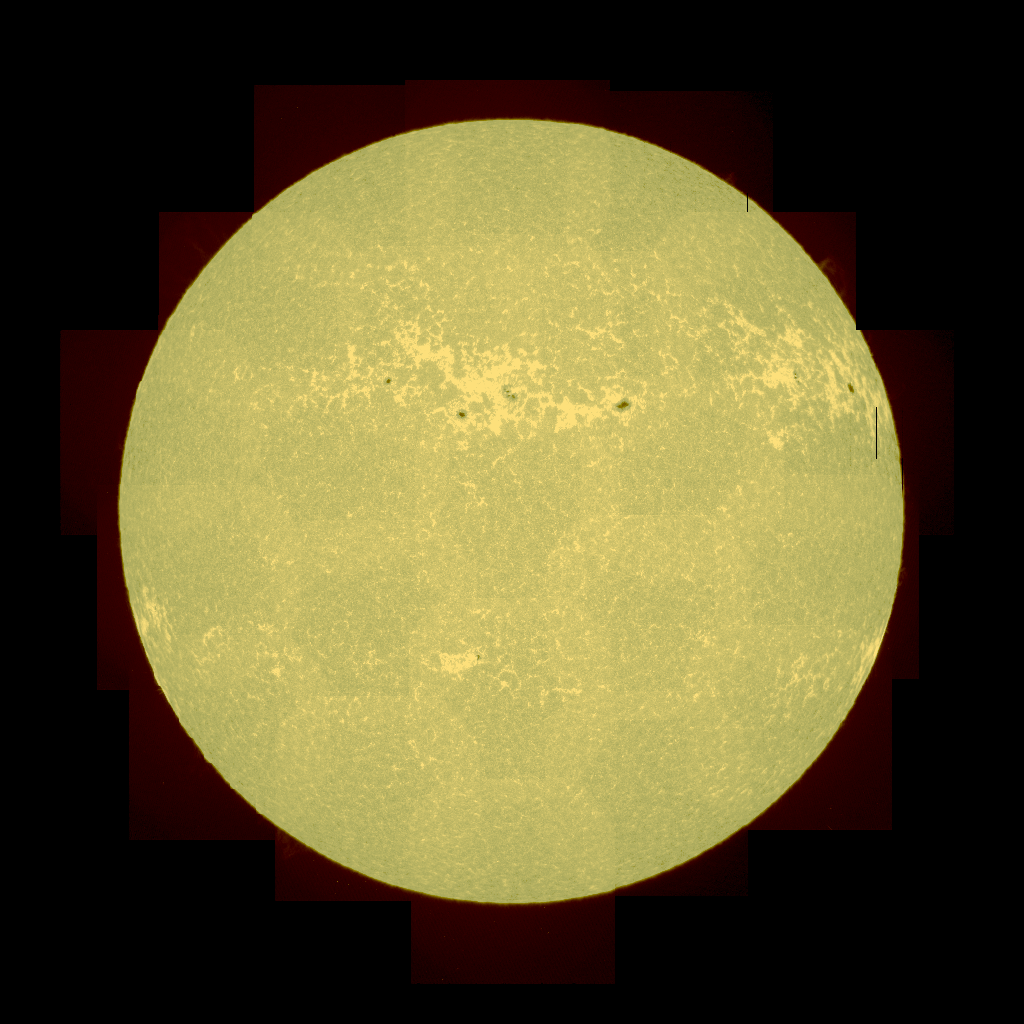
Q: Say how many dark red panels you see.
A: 14